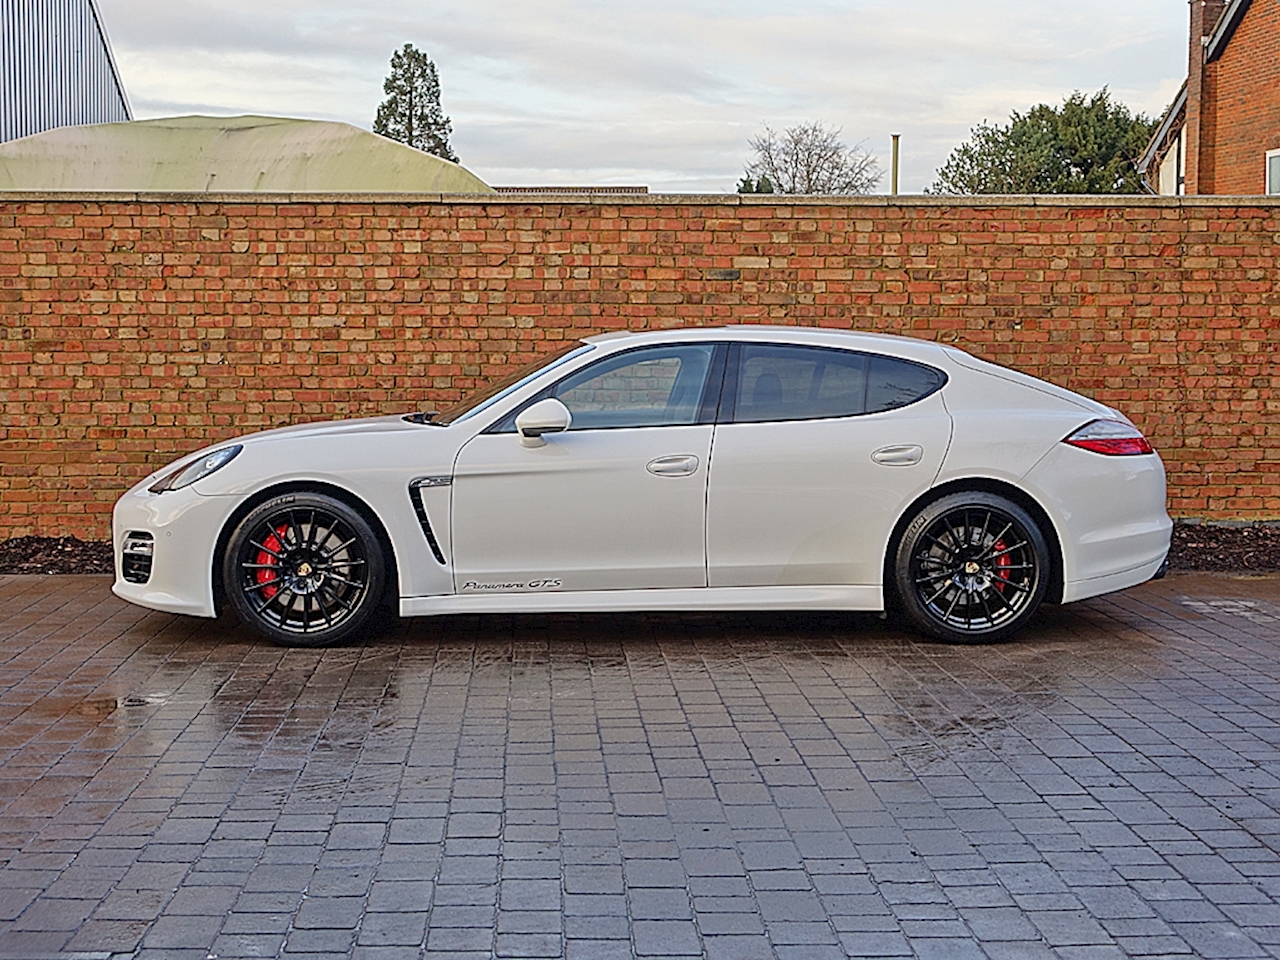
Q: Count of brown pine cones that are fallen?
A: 0